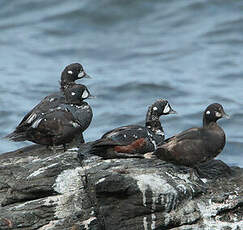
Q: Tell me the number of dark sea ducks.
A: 4